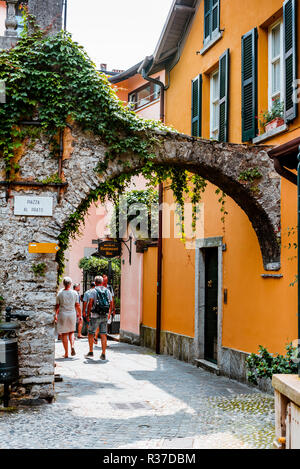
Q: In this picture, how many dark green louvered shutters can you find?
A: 6